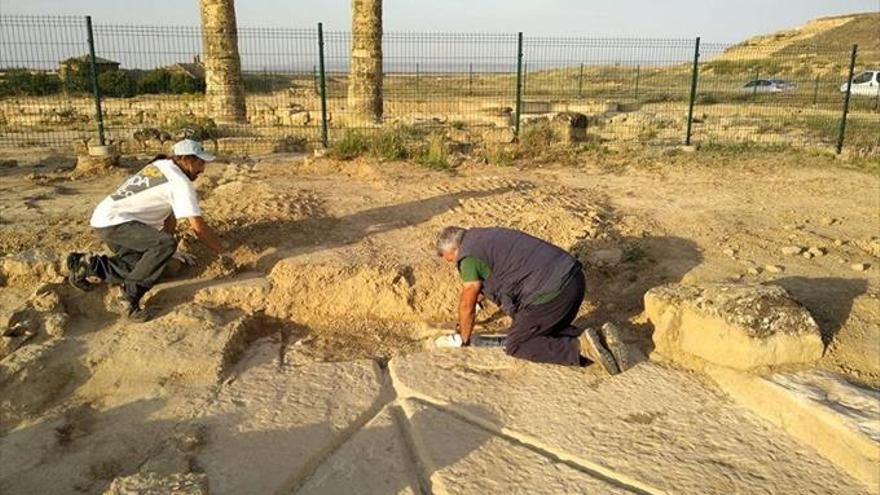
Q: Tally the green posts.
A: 5